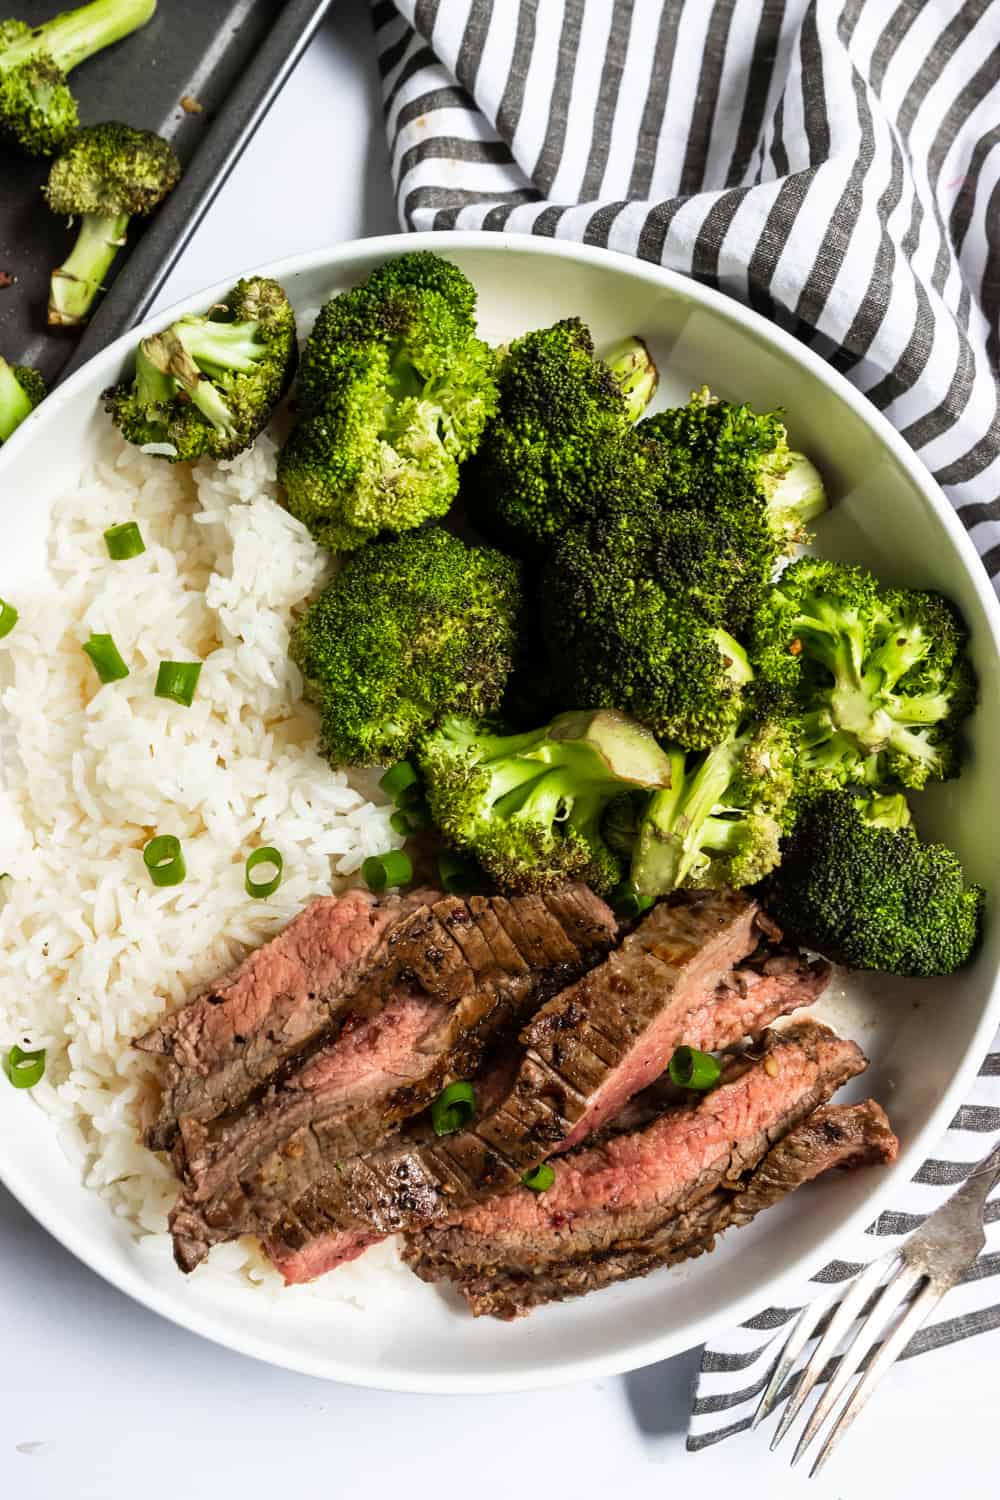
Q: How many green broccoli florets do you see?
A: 13